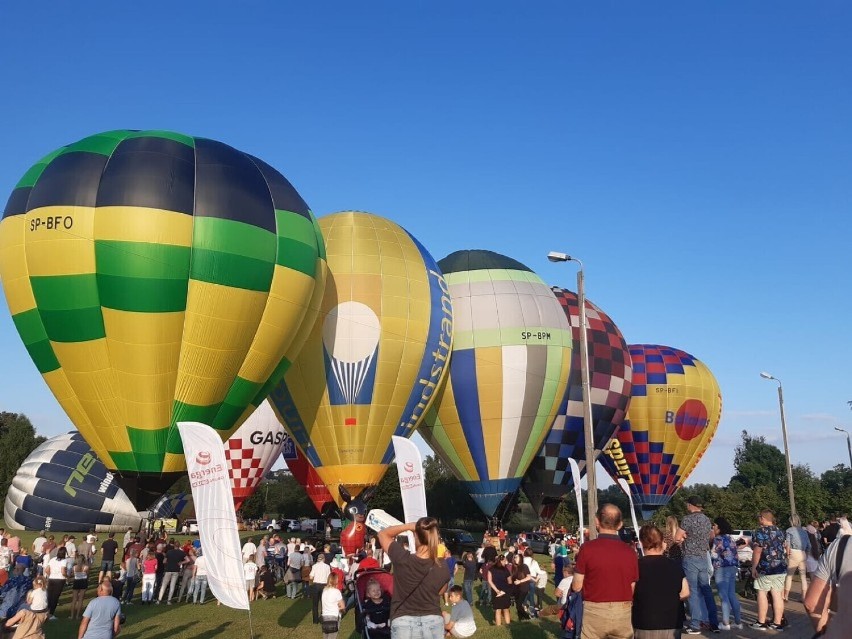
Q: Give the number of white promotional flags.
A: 4